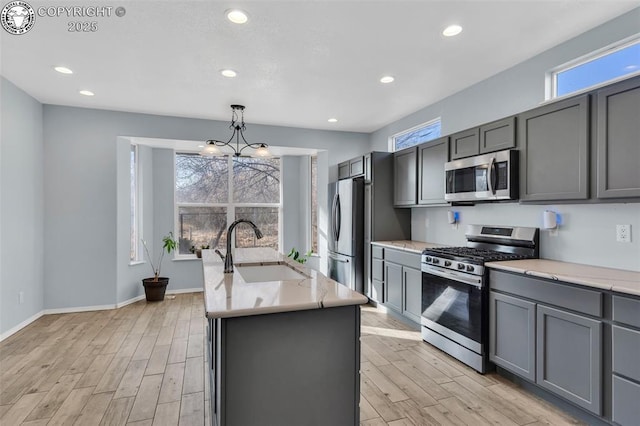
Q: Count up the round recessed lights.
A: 7